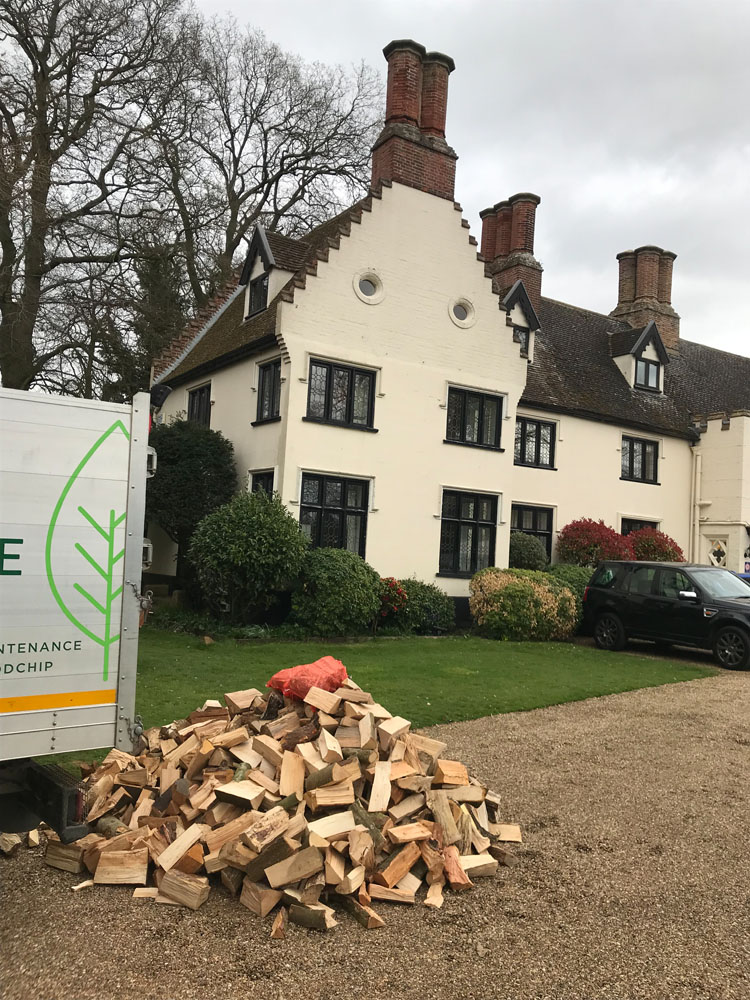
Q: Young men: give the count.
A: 0